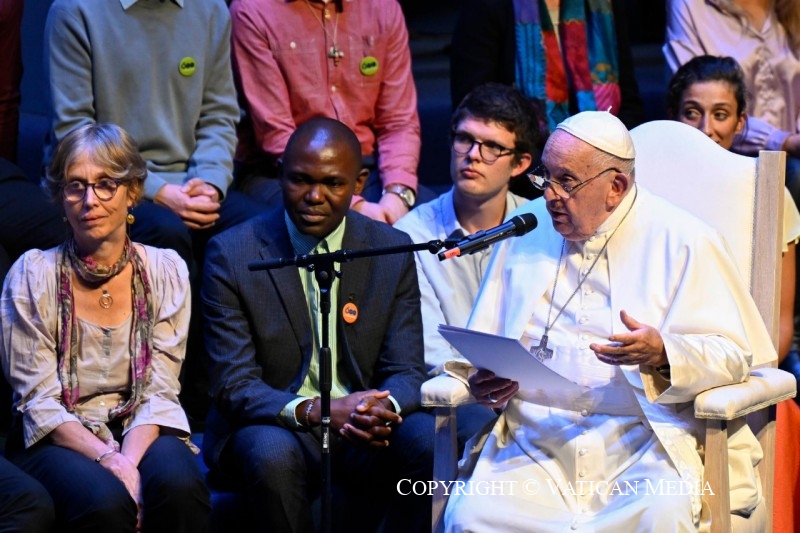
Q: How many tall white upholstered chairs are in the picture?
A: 1